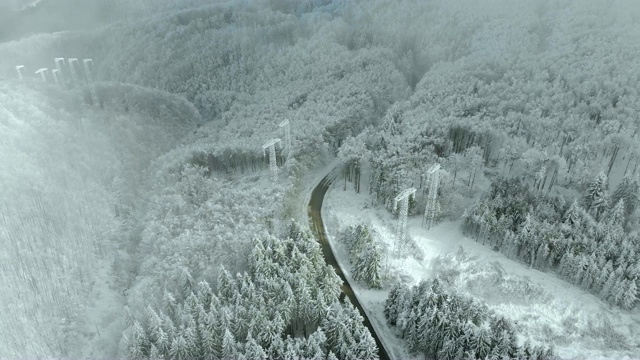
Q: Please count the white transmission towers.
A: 10